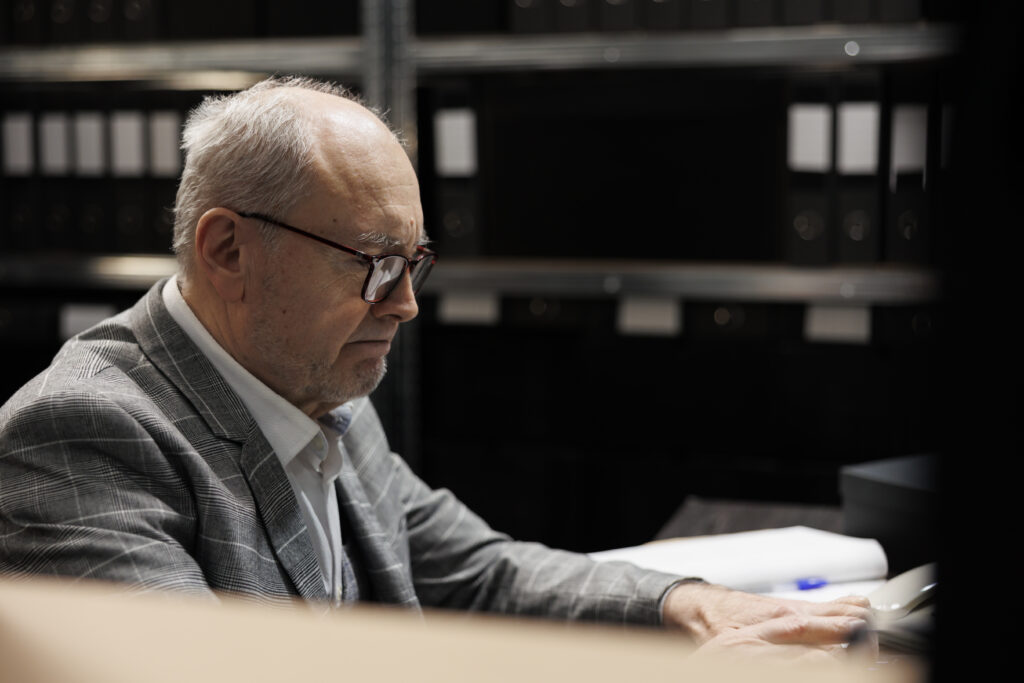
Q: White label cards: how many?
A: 13